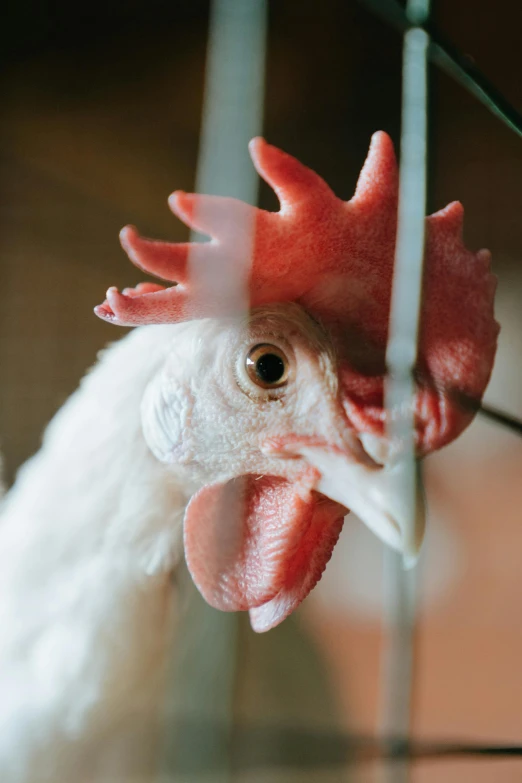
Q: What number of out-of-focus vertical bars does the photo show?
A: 2